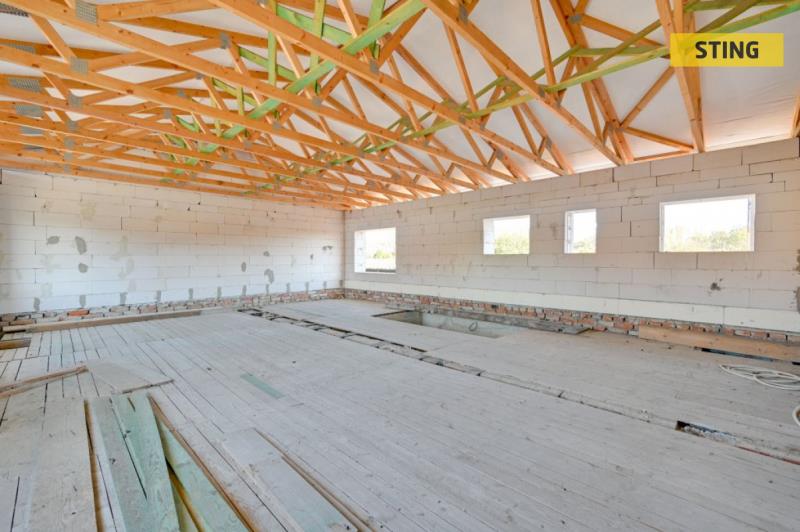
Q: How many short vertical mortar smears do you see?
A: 12